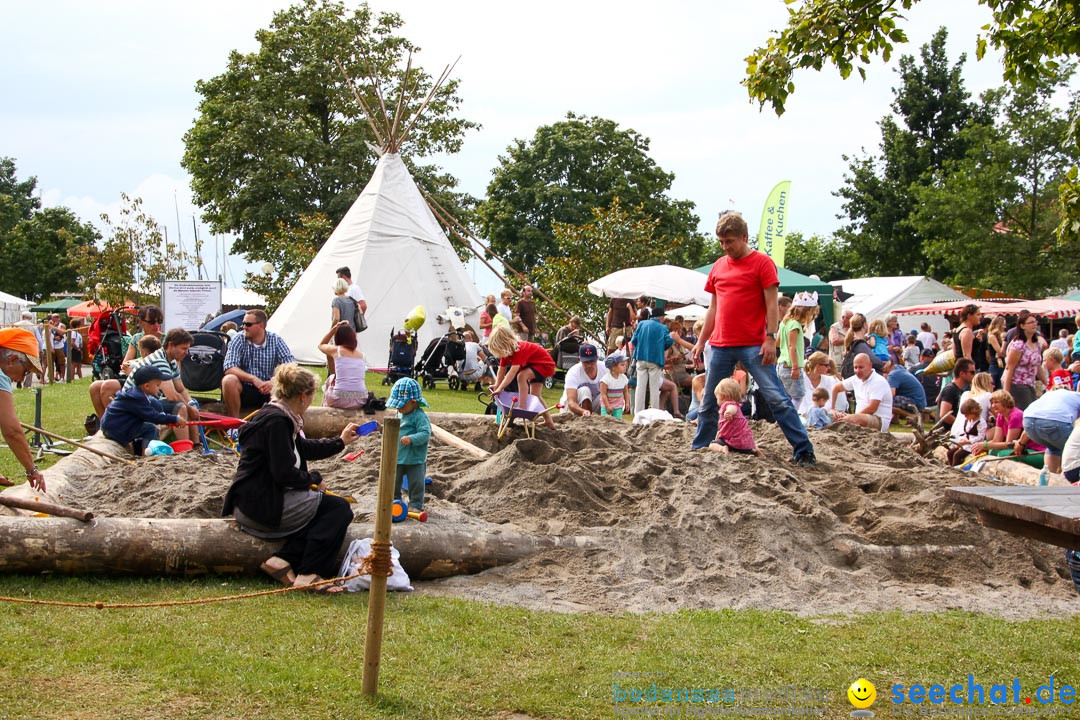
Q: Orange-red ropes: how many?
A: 1